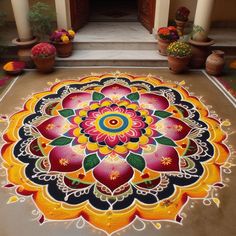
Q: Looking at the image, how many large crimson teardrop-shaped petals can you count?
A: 8